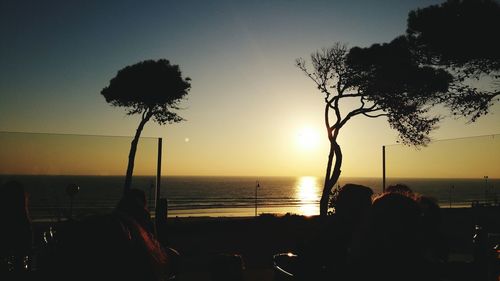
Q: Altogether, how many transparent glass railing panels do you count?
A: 2